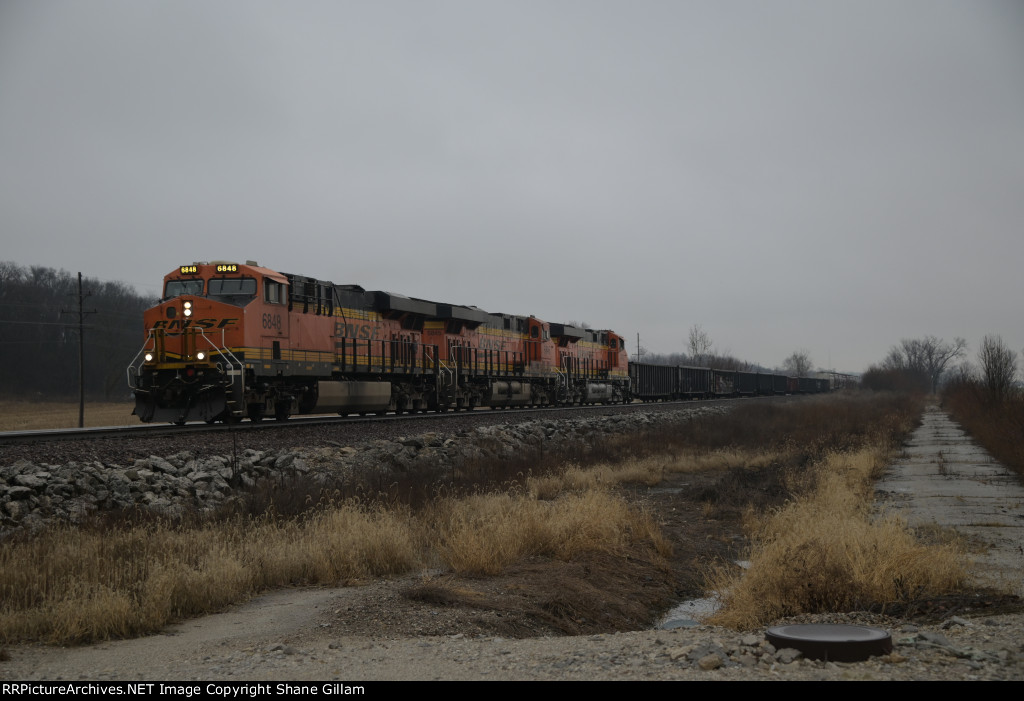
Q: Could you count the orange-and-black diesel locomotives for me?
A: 3